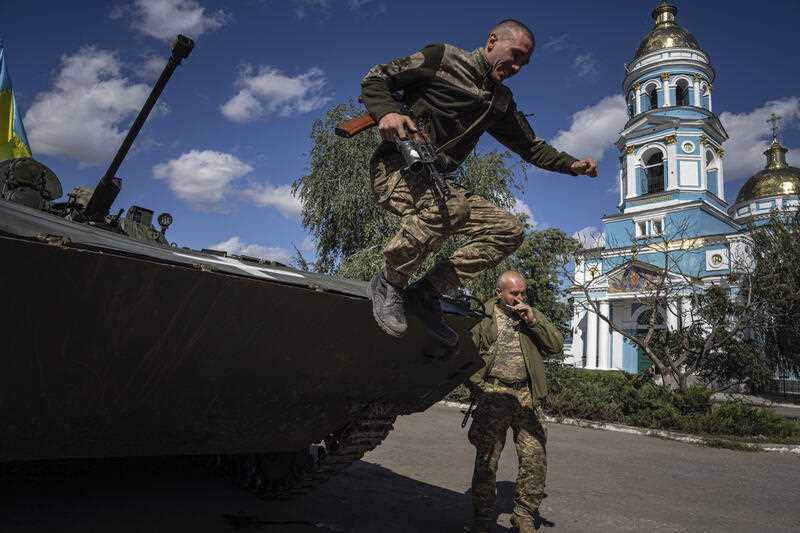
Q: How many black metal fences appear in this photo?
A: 1